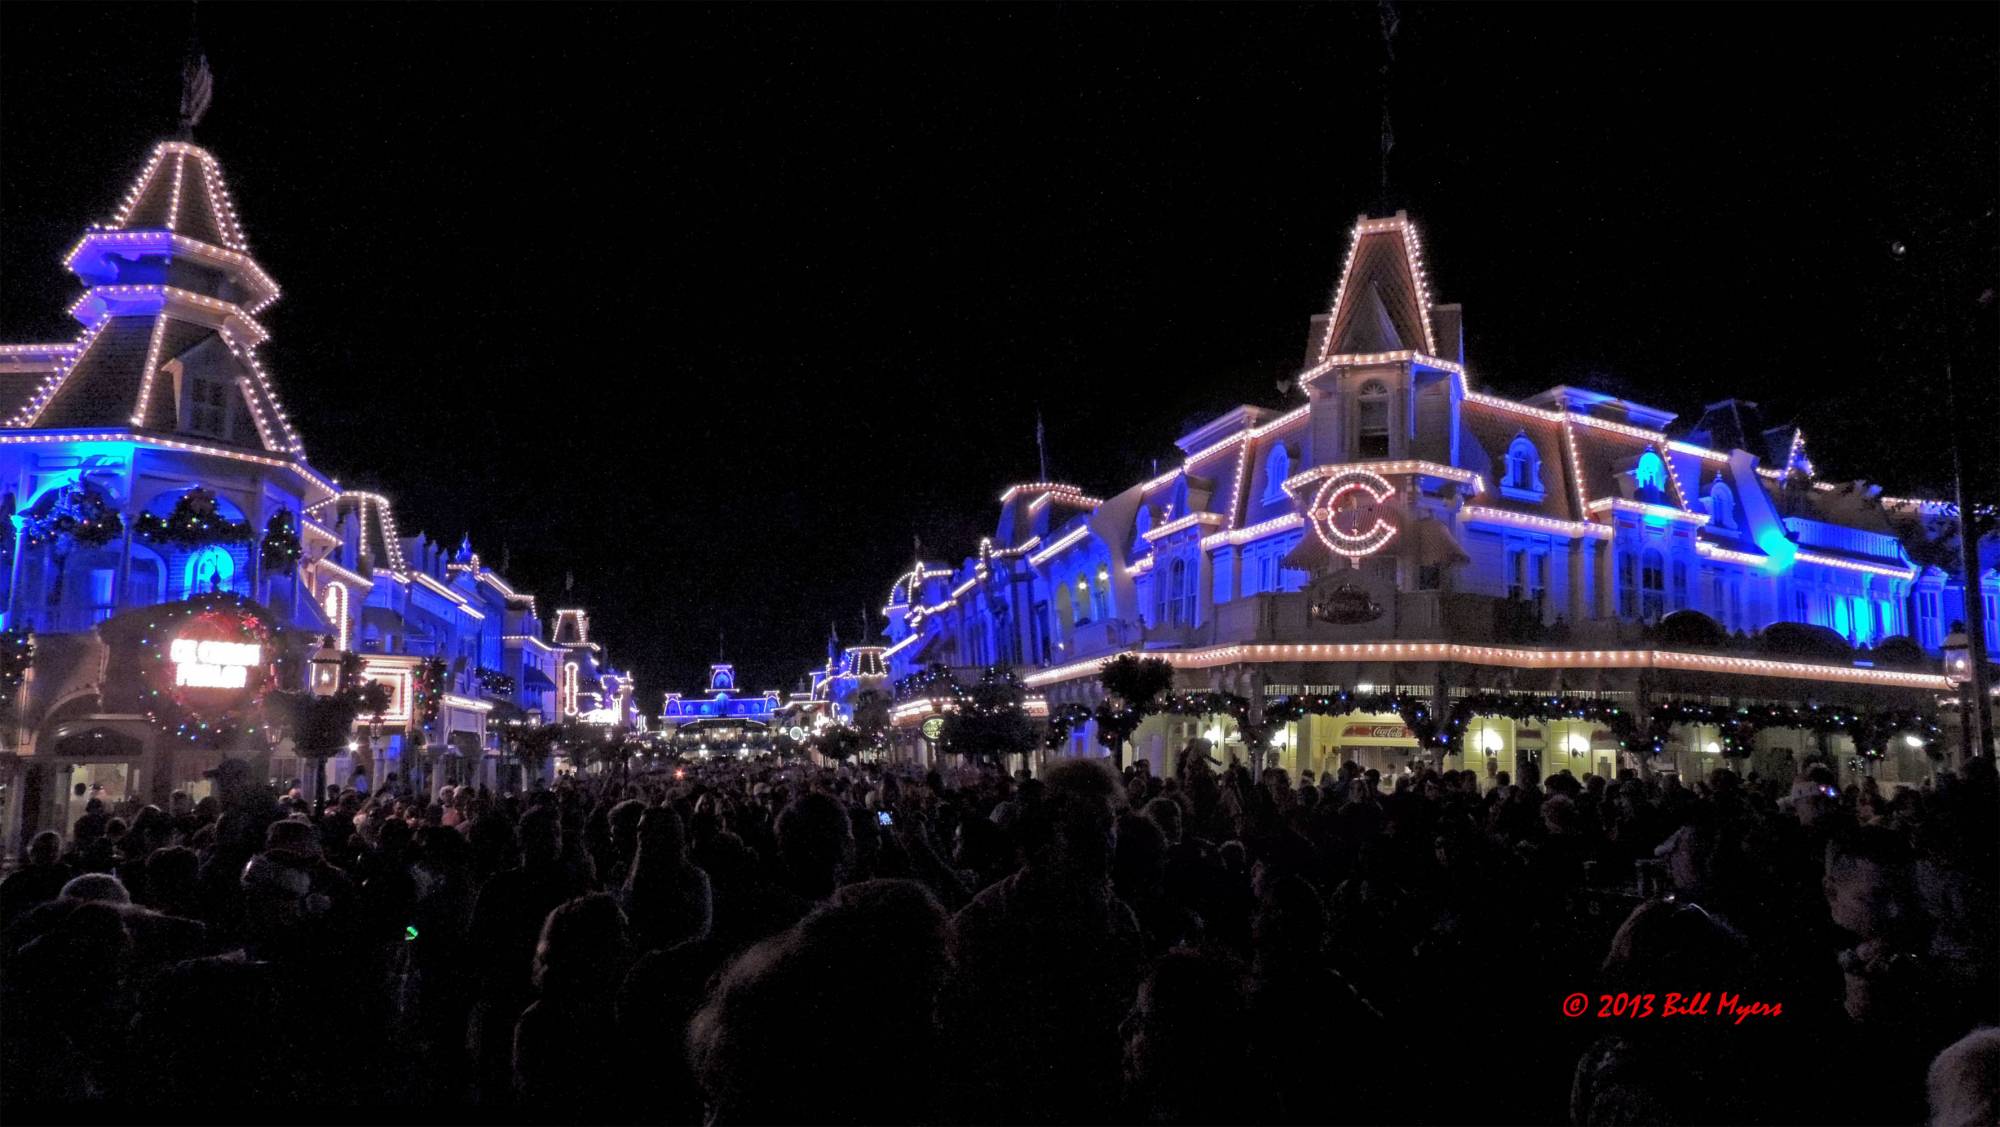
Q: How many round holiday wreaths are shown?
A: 1